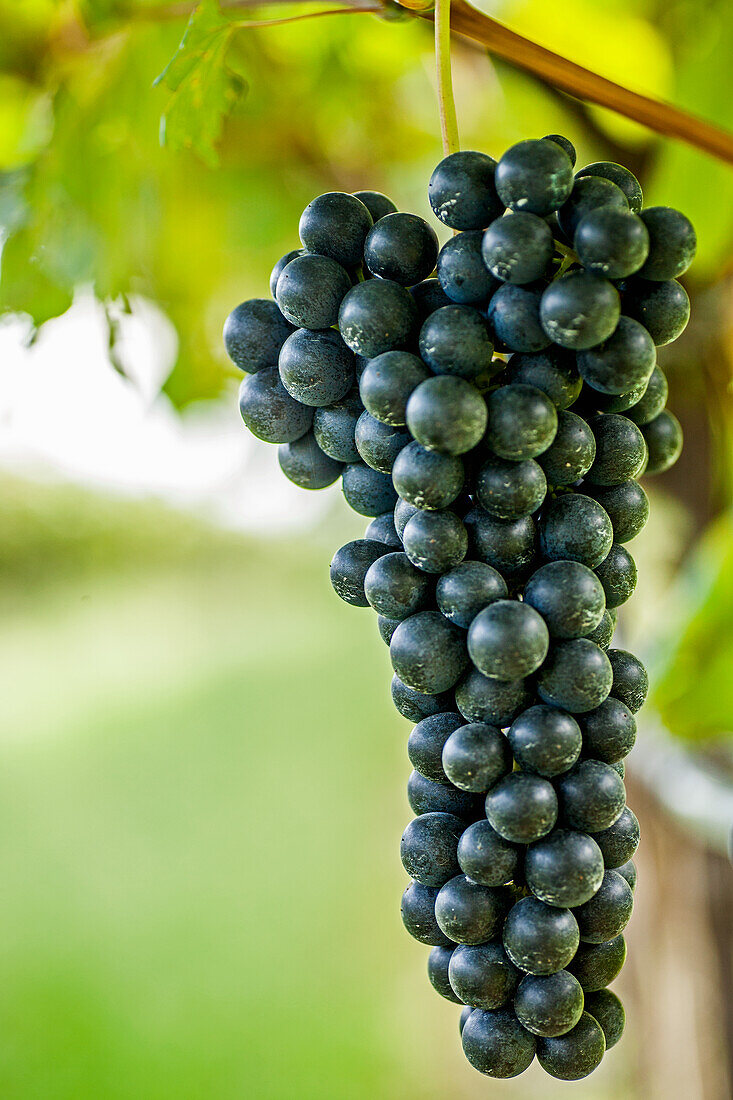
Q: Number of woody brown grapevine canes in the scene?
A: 1